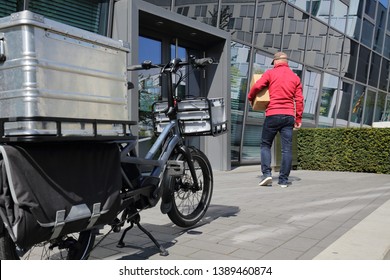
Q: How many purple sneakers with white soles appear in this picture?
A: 0